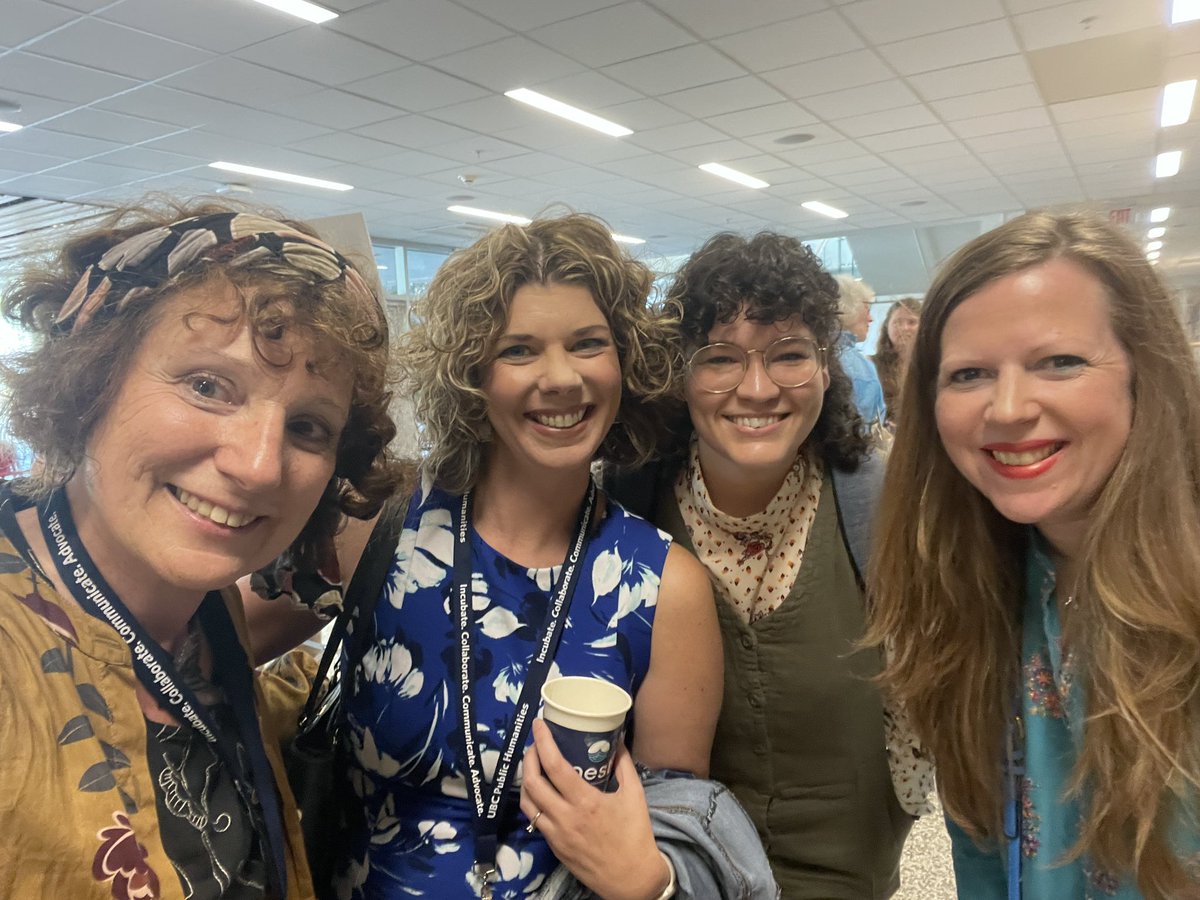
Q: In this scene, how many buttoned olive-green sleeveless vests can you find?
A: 1